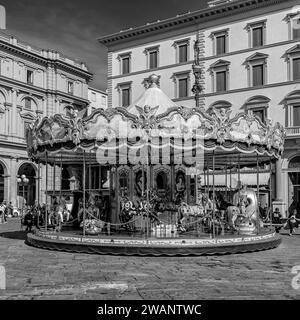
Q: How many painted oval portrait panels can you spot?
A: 2